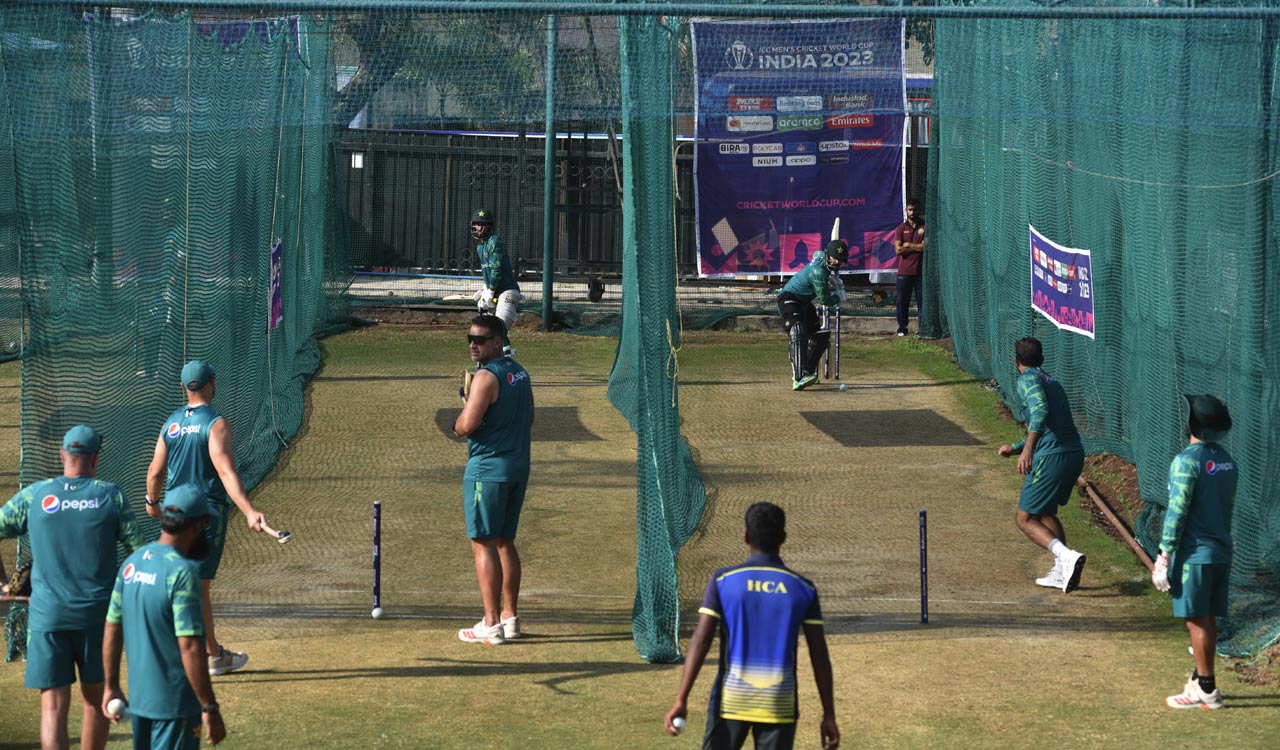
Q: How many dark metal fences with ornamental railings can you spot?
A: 1